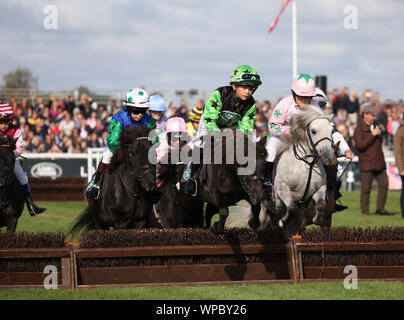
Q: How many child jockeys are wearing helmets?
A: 8